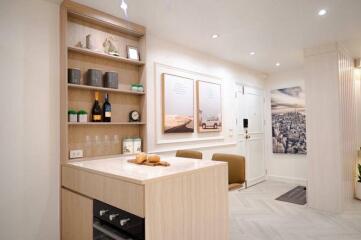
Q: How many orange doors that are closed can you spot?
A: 0